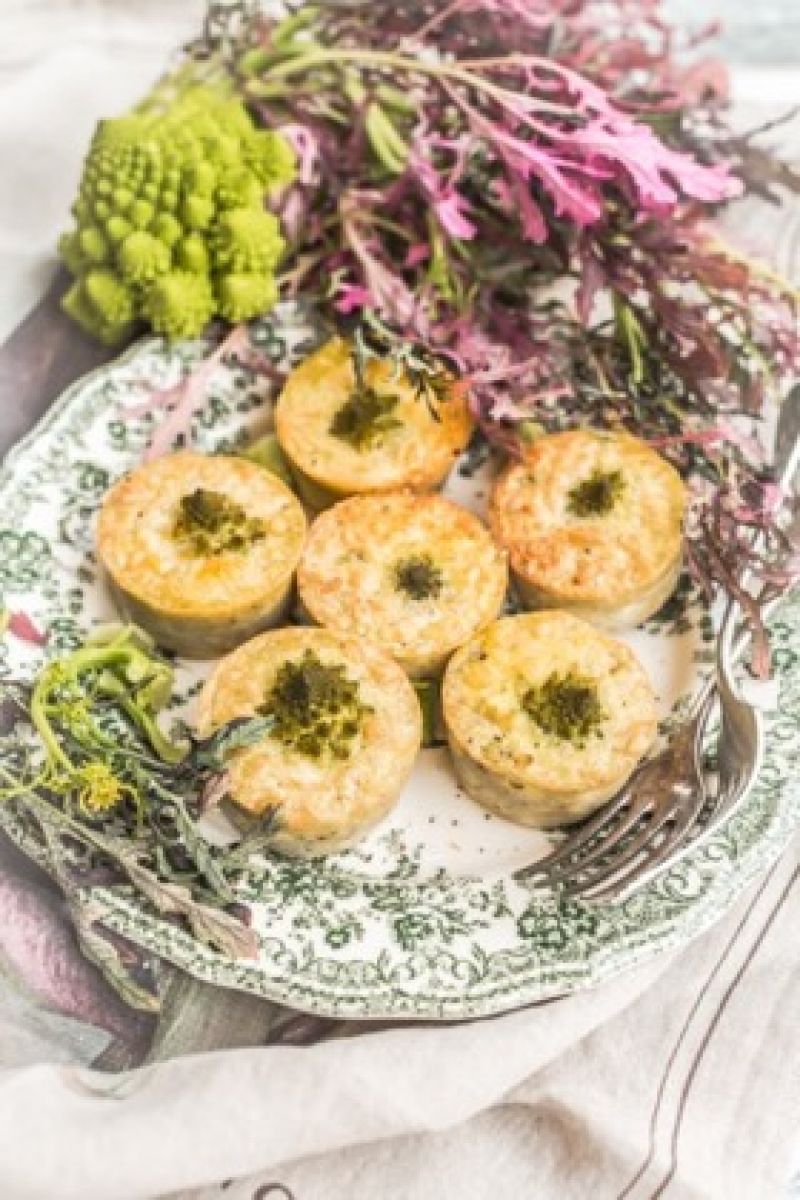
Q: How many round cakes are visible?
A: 6